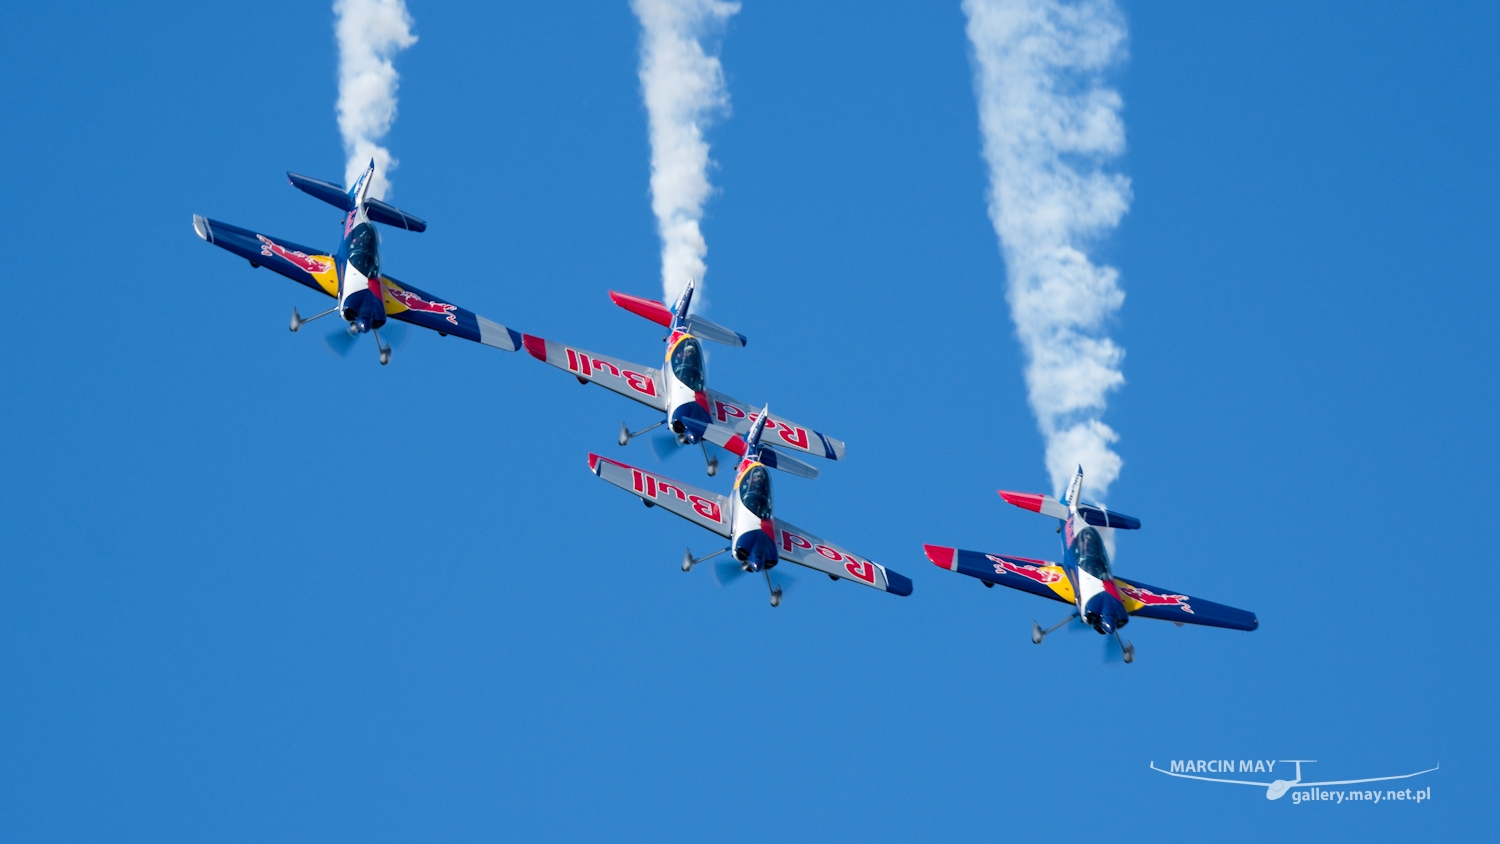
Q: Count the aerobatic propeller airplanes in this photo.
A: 4